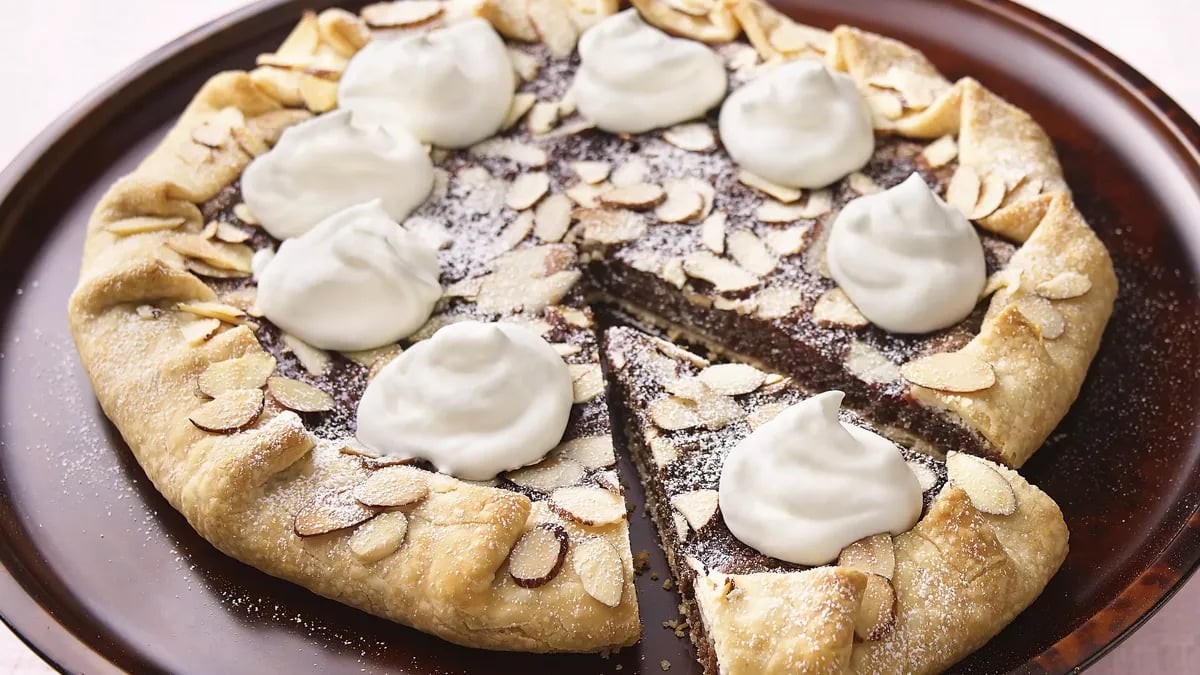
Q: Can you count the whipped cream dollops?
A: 8